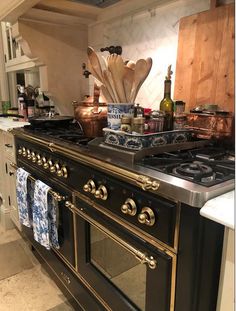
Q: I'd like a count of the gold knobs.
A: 12